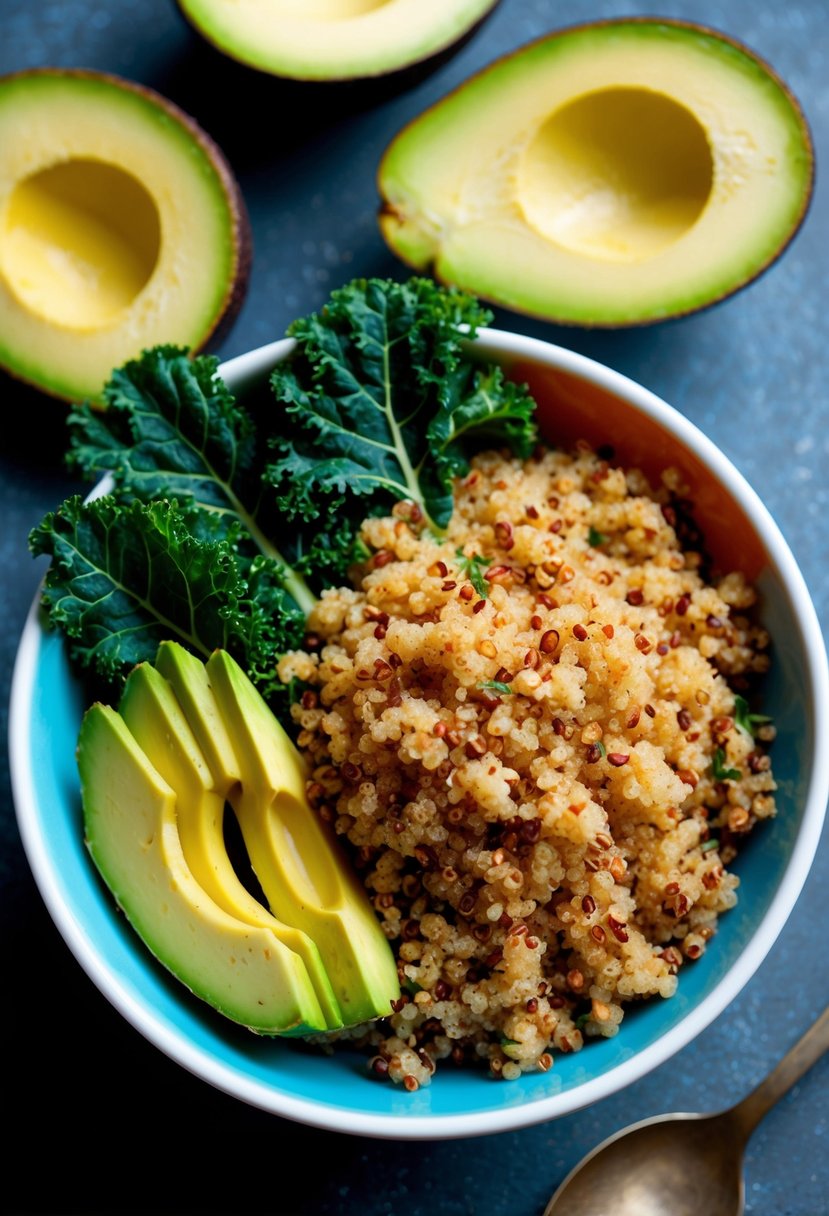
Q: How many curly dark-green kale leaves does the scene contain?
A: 3